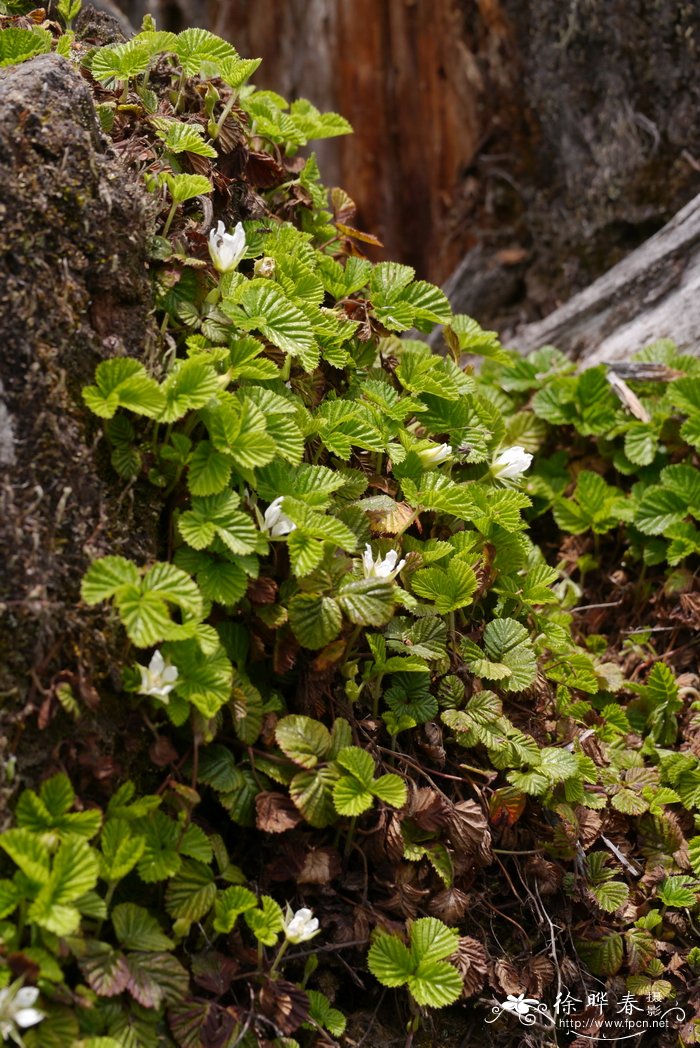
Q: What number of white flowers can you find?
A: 8